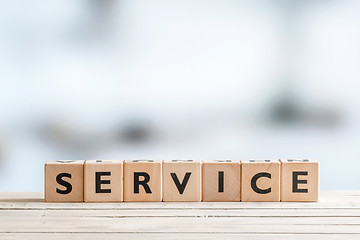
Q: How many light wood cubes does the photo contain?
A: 7